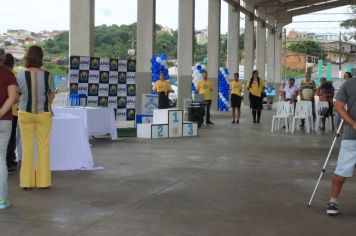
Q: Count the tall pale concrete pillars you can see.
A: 9